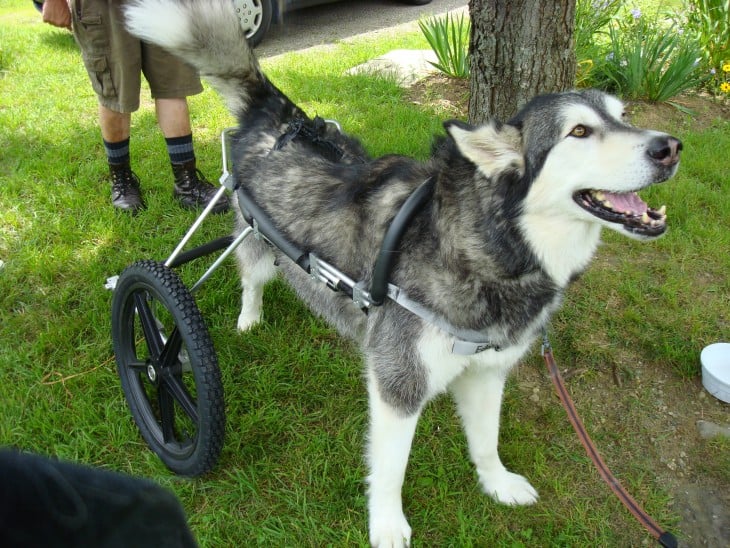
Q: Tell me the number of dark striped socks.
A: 2